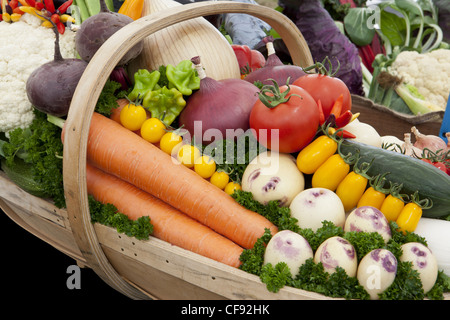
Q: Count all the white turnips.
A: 7